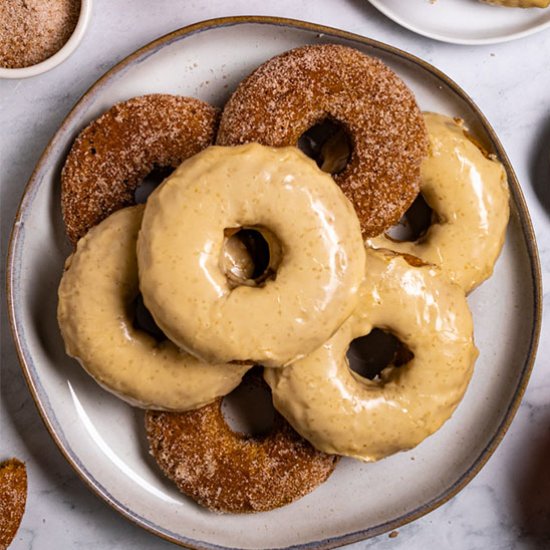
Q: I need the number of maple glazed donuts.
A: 4